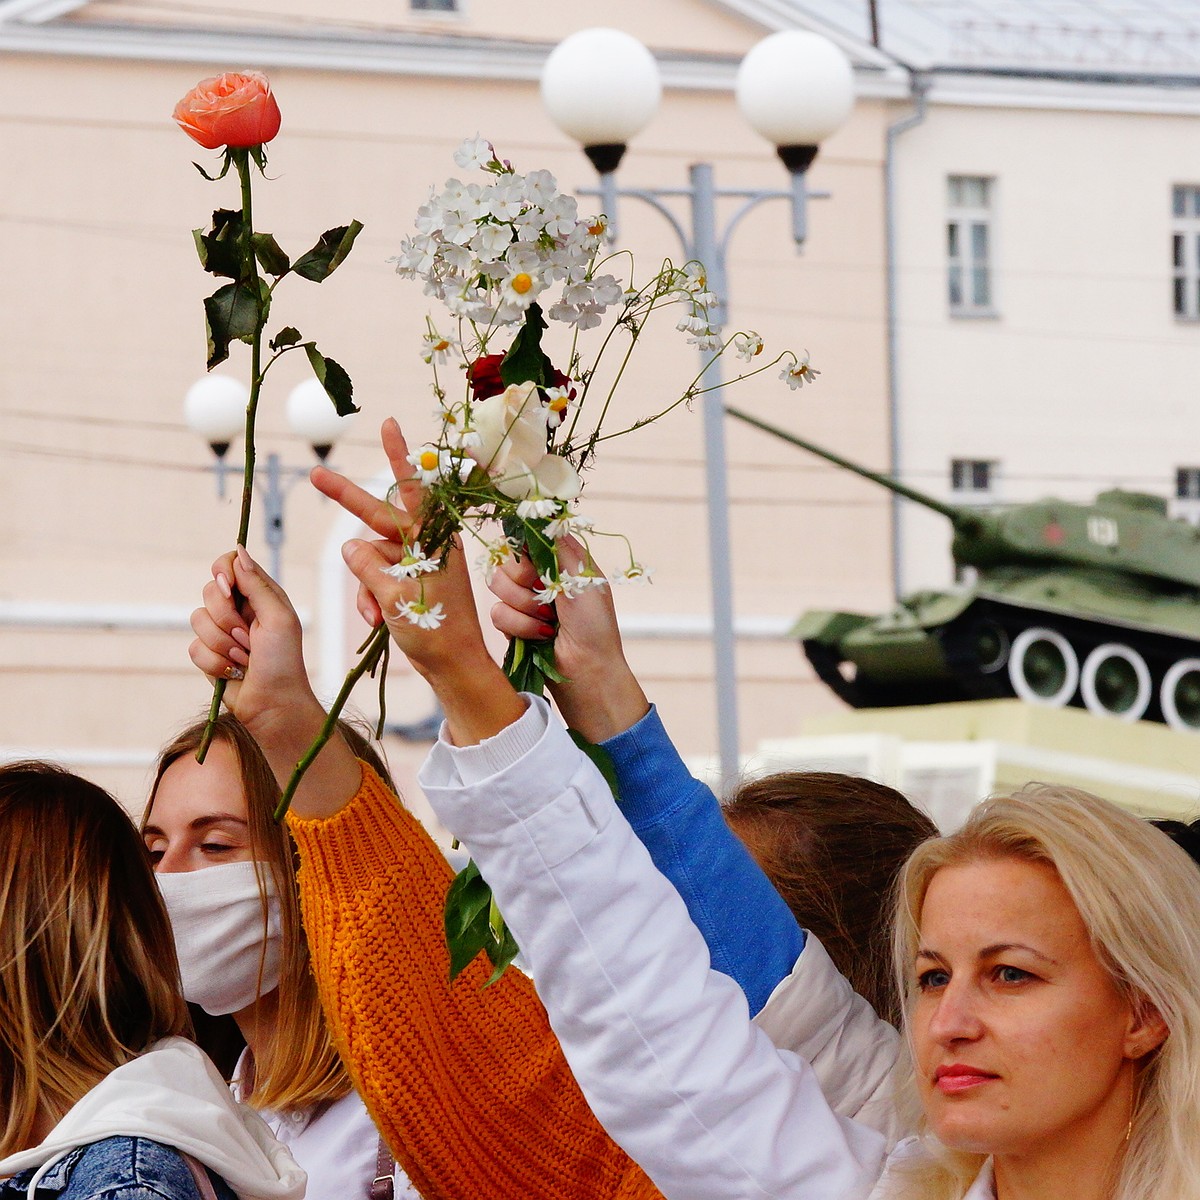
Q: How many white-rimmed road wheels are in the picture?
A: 3